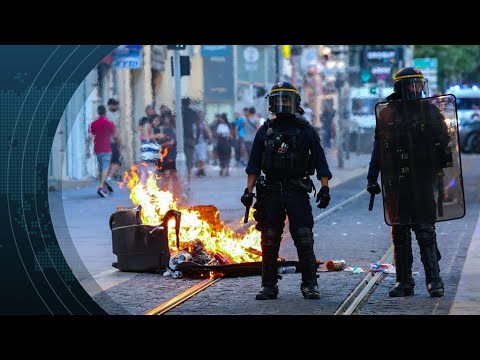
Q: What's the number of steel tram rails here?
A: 2